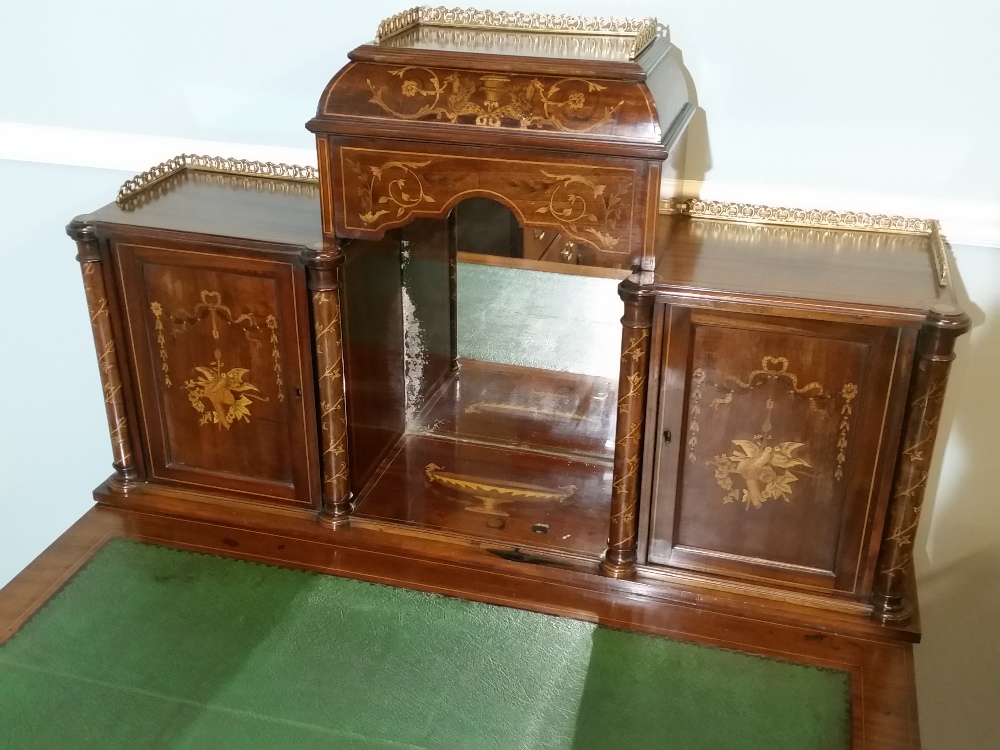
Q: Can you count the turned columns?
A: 4